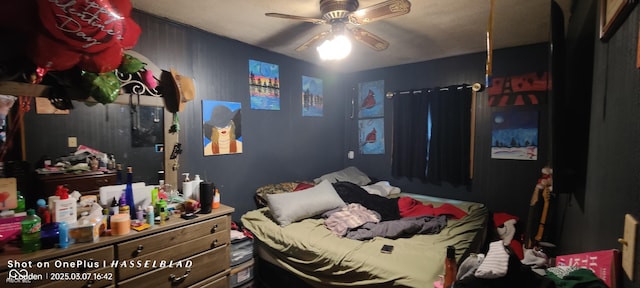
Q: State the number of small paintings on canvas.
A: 7